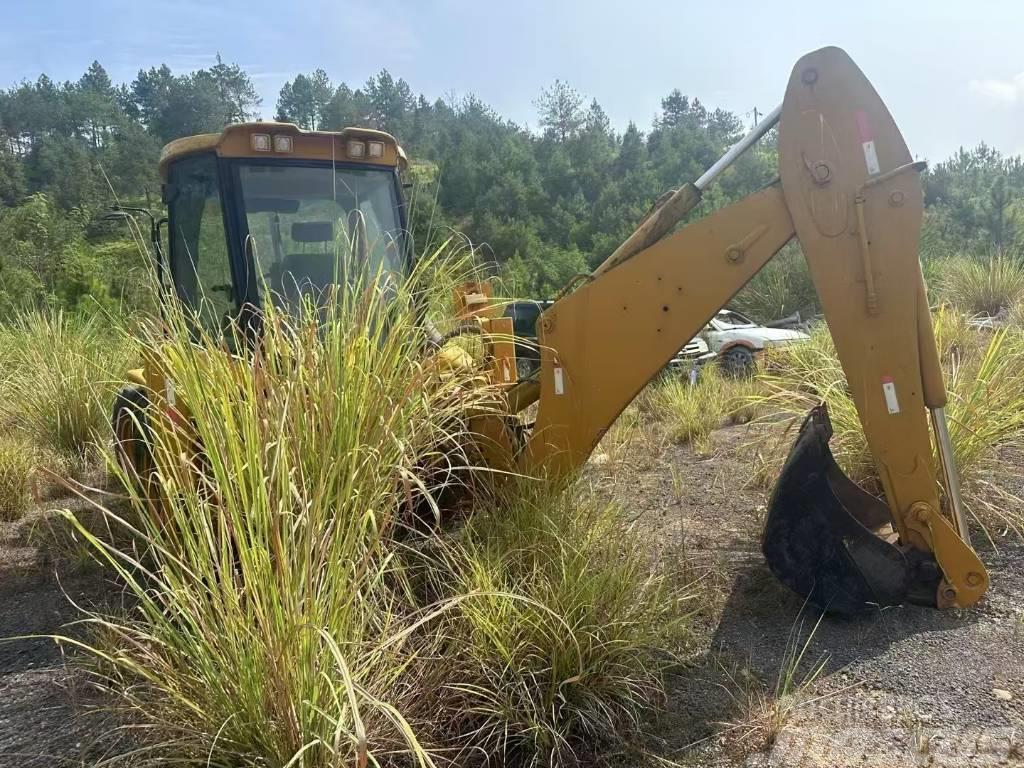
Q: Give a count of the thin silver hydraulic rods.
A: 2